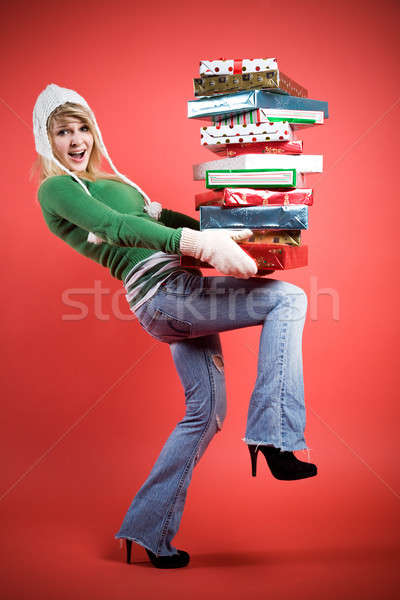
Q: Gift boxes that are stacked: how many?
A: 12